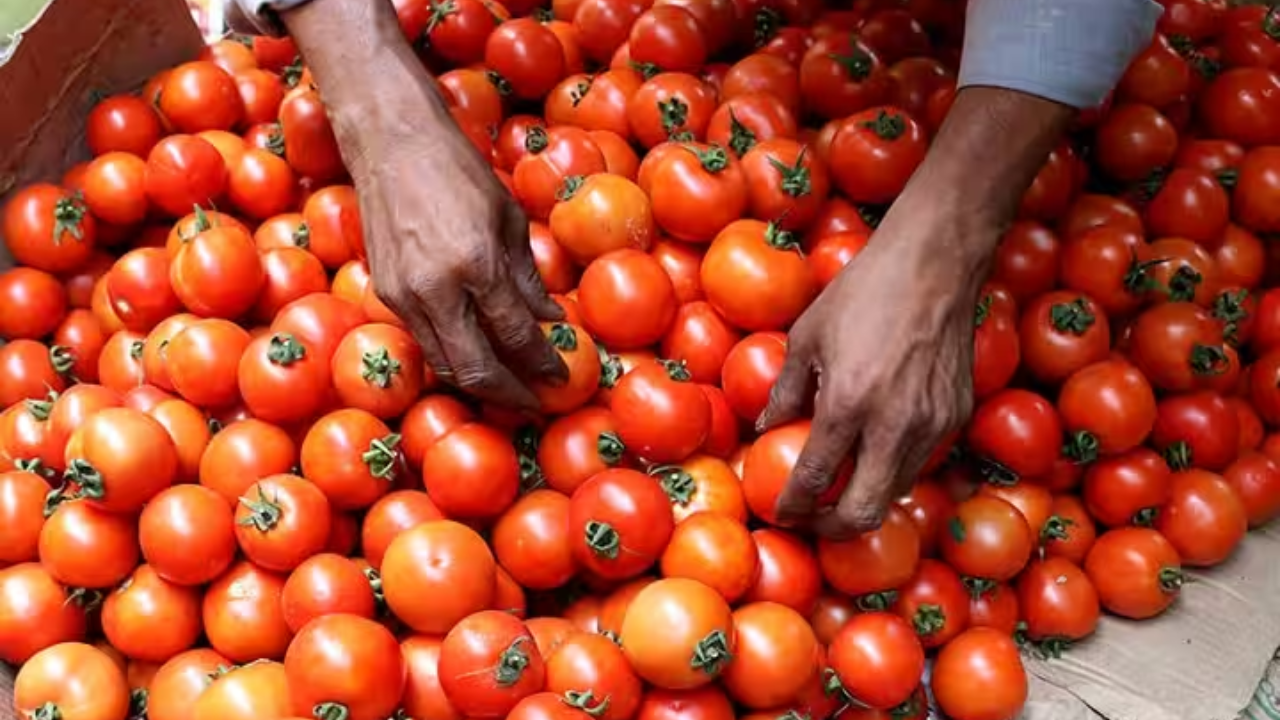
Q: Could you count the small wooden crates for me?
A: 0